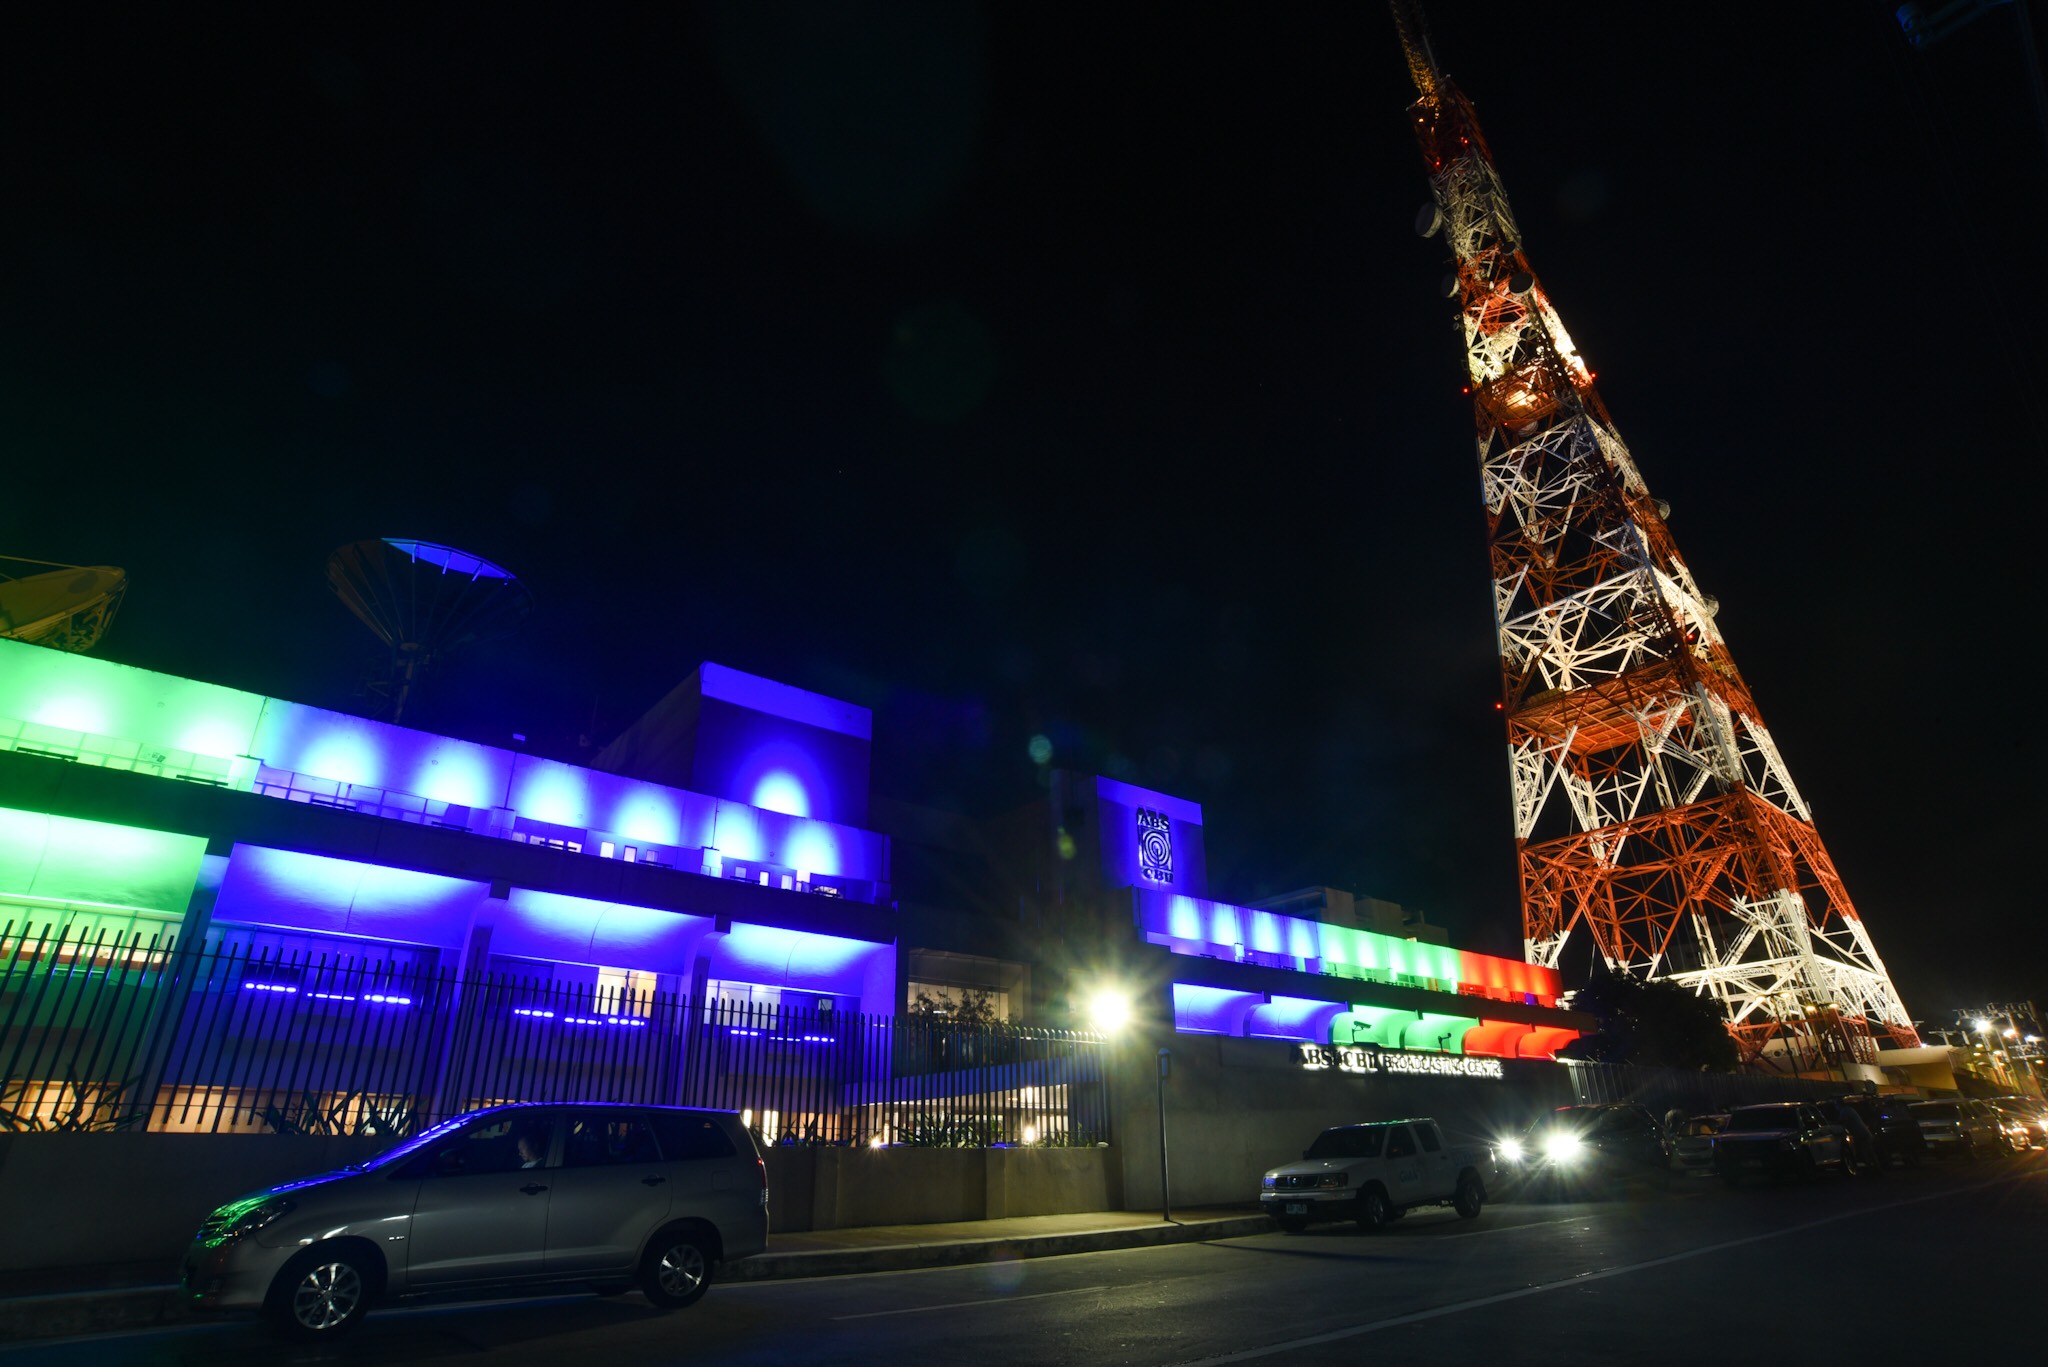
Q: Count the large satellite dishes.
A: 2